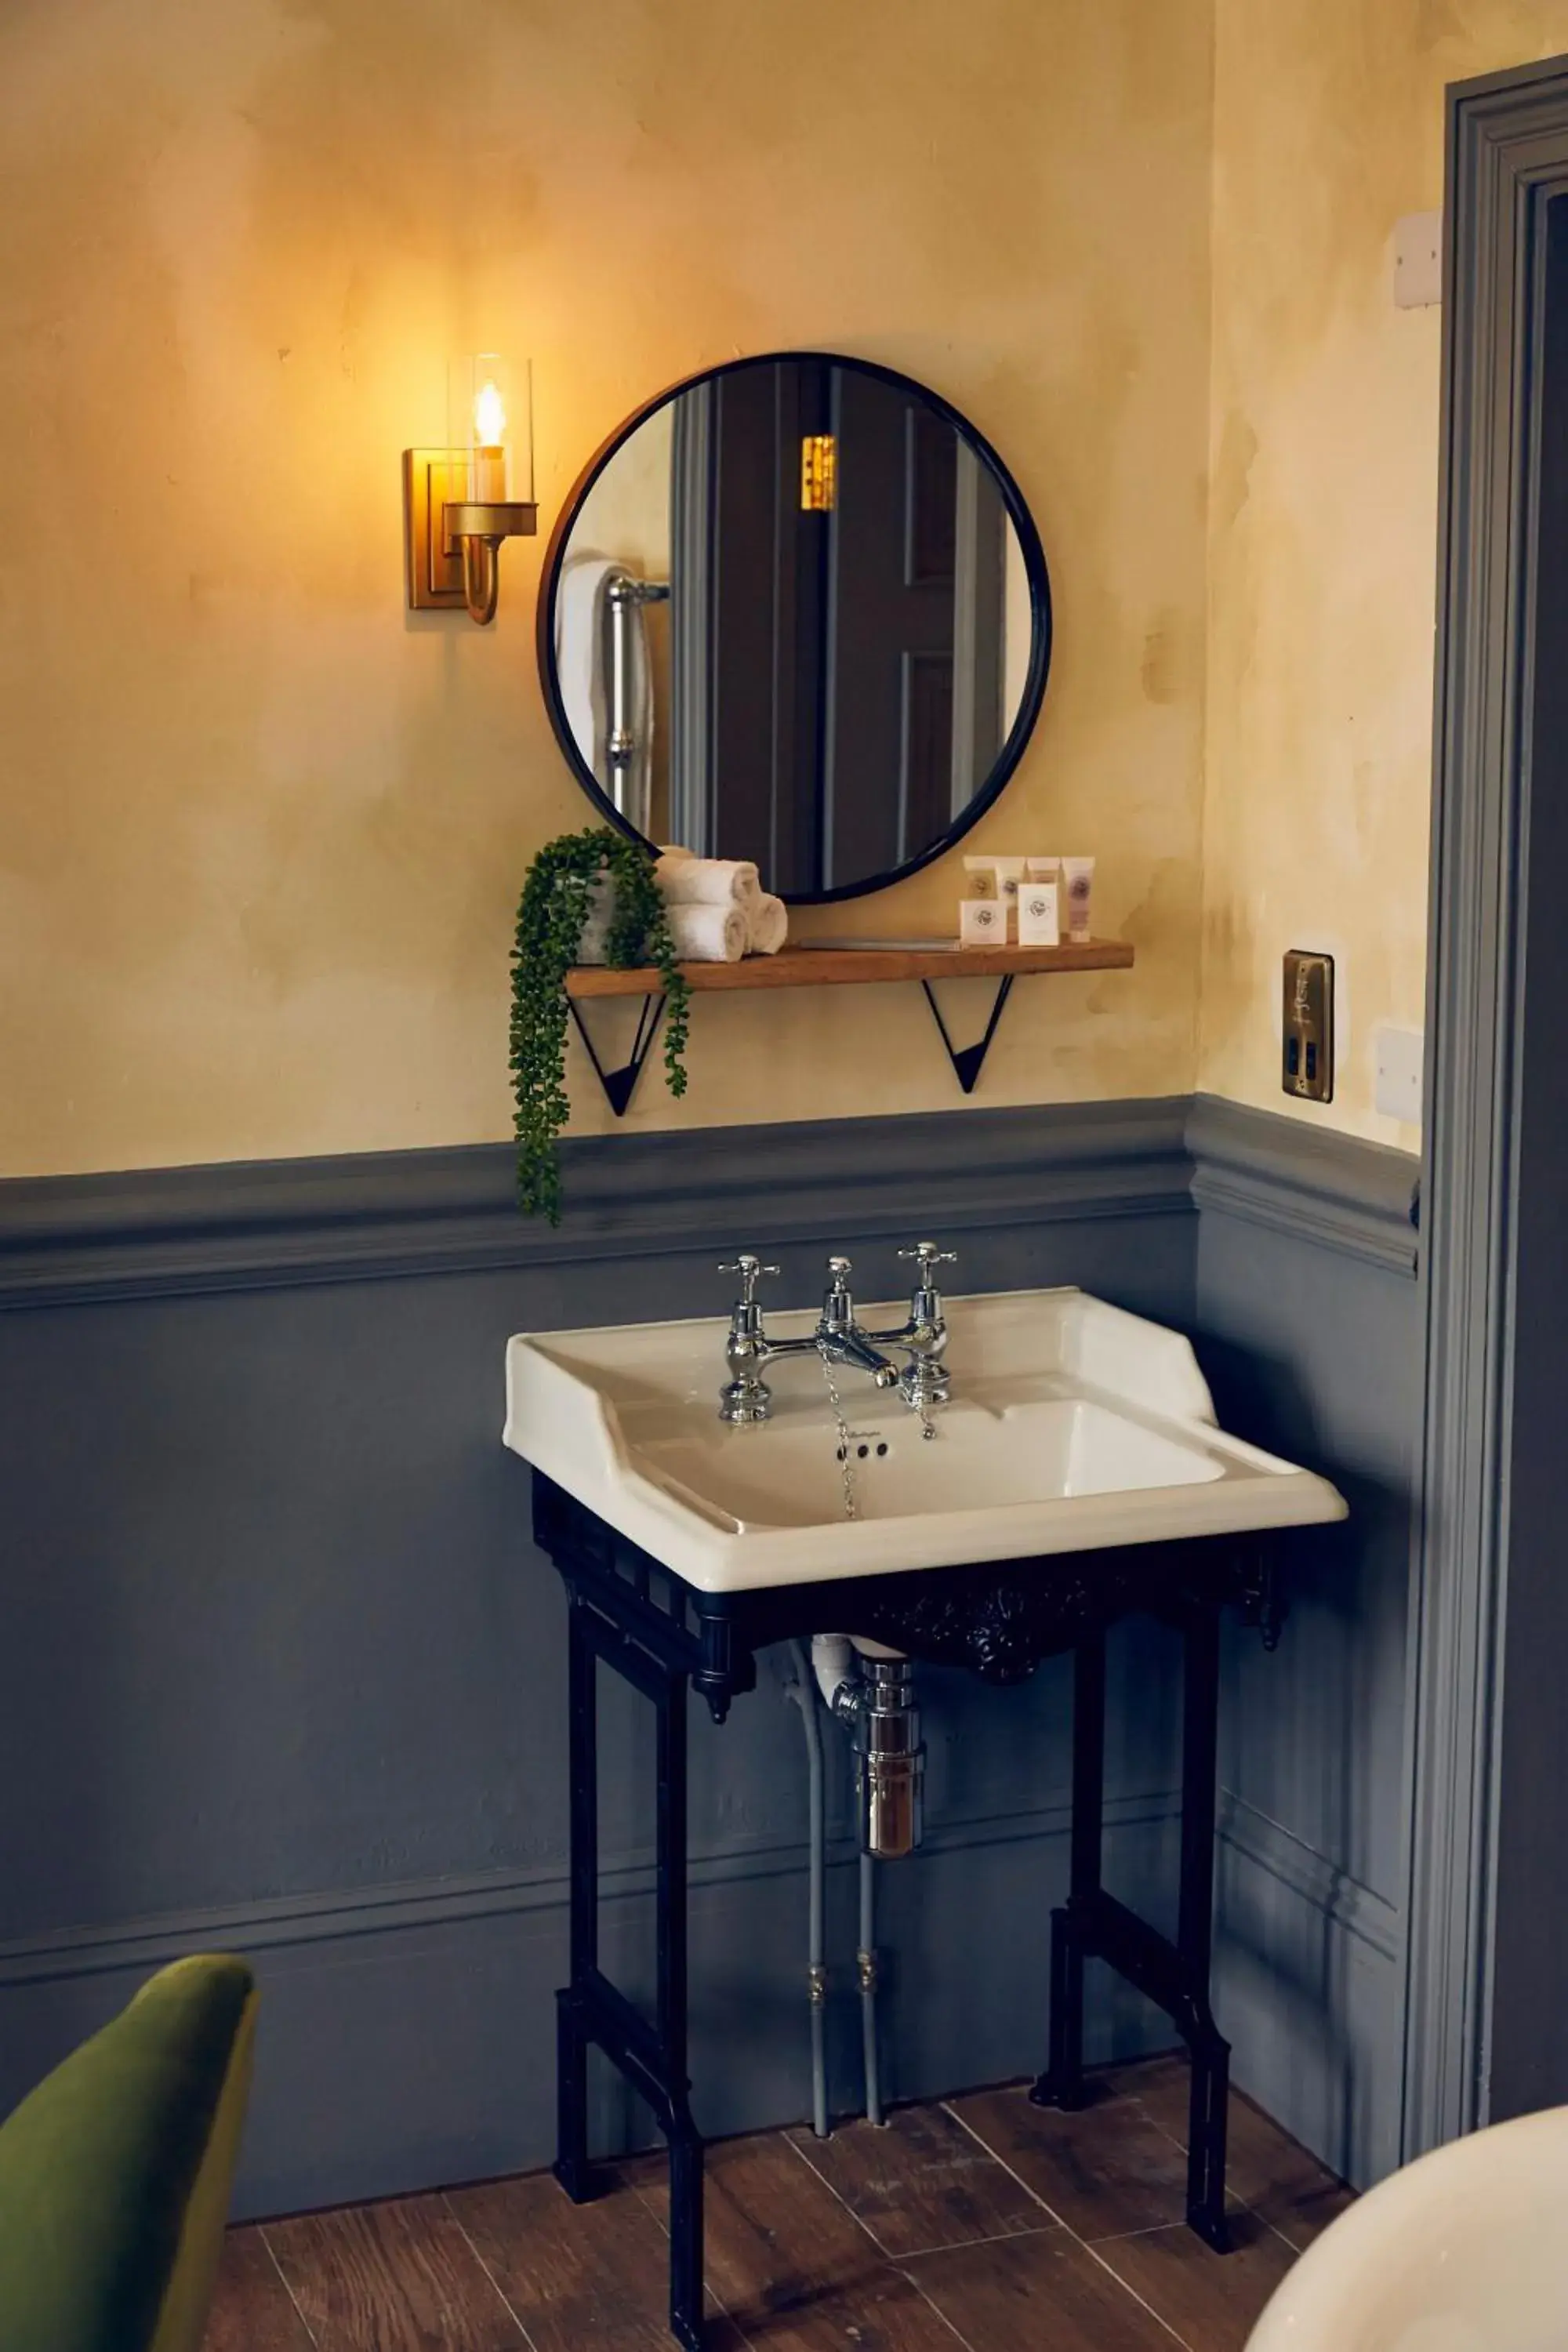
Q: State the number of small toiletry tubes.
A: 4